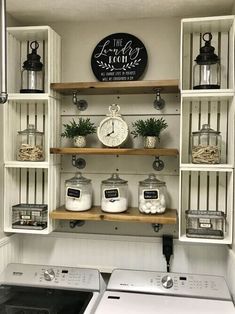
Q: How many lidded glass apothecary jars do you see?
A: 5